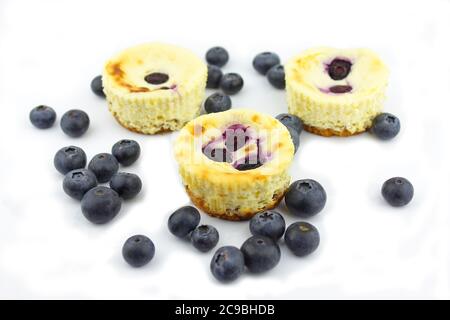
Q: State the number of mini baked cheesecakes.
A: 3